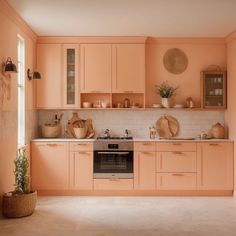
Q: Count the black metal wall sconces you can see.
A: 2